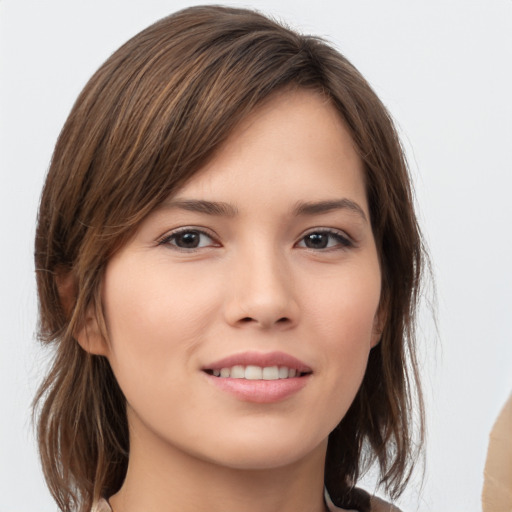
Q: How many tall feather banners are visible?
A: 0